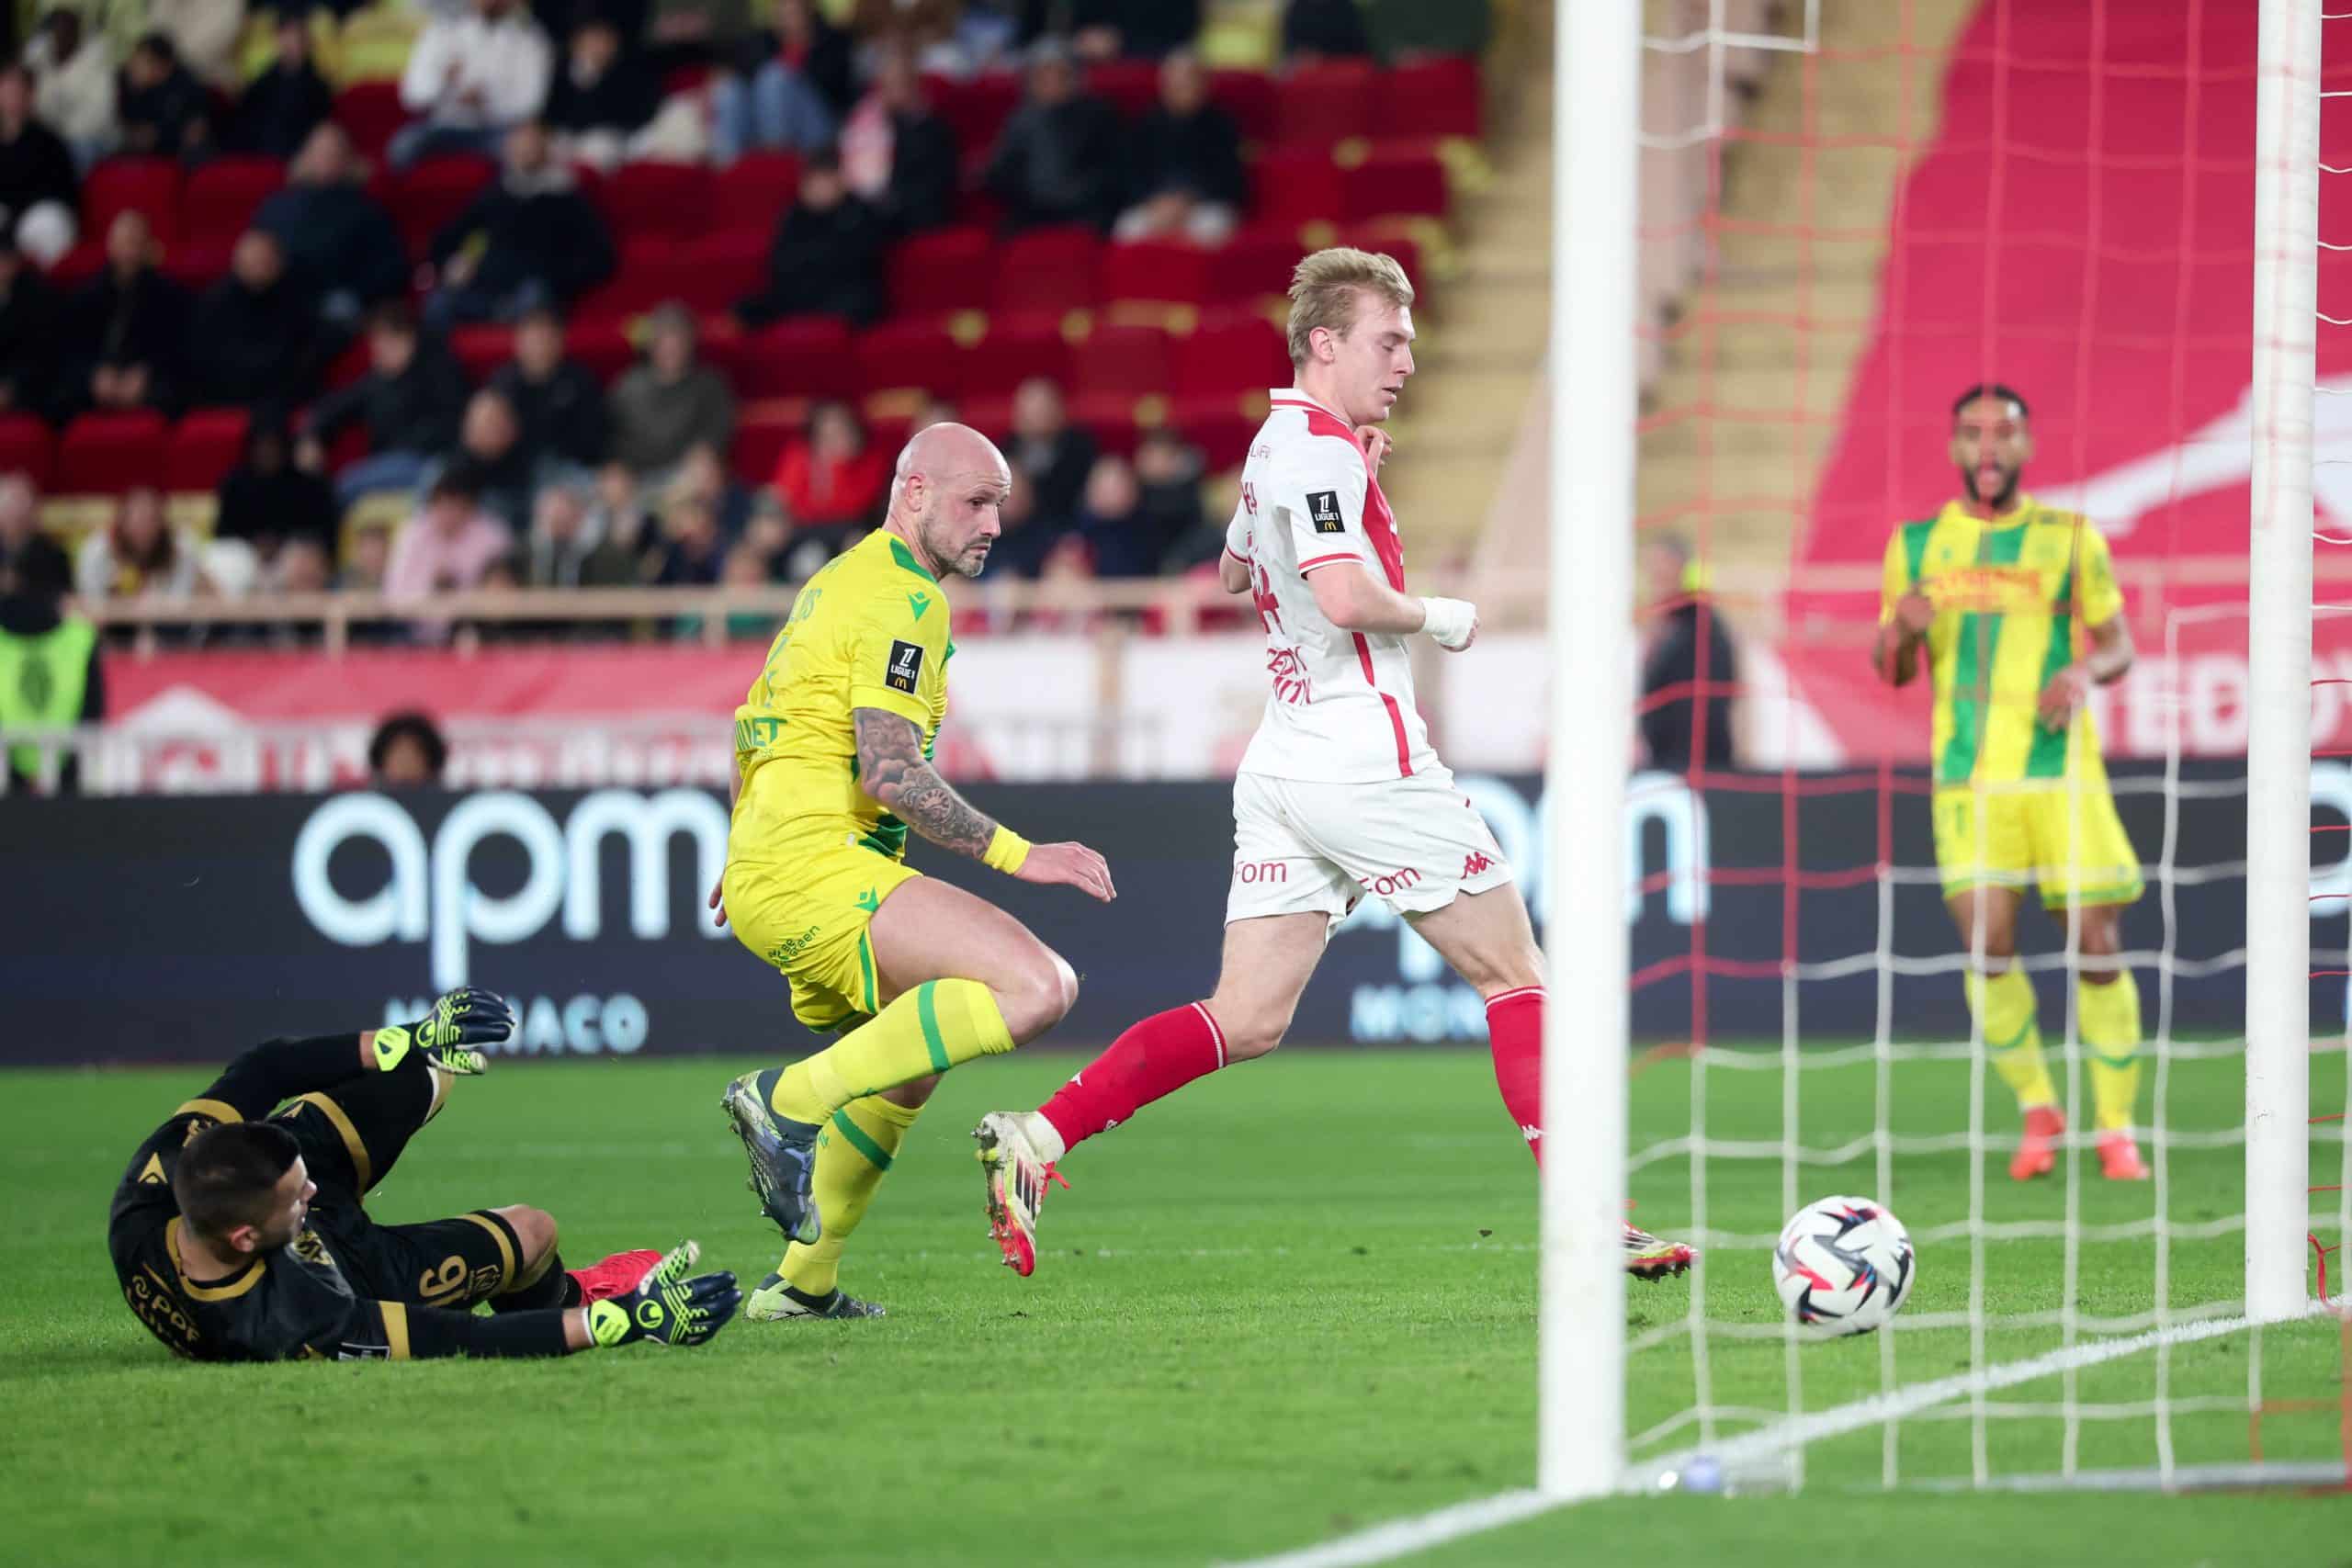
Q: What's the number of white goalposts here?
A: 2